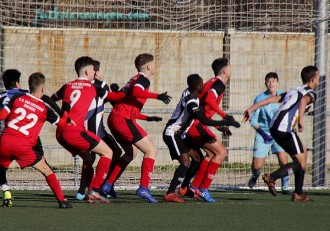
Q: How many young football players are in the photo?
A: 9